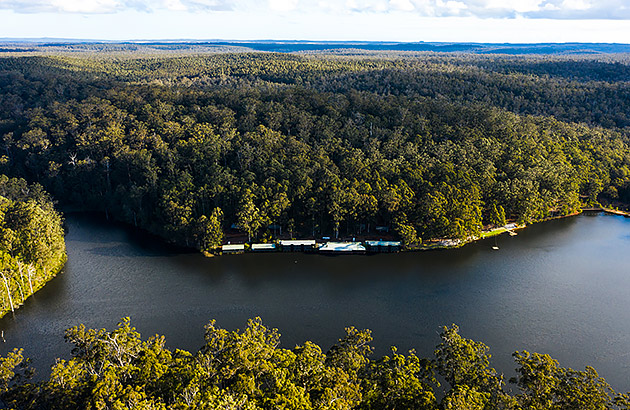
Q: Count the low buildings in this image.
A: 5